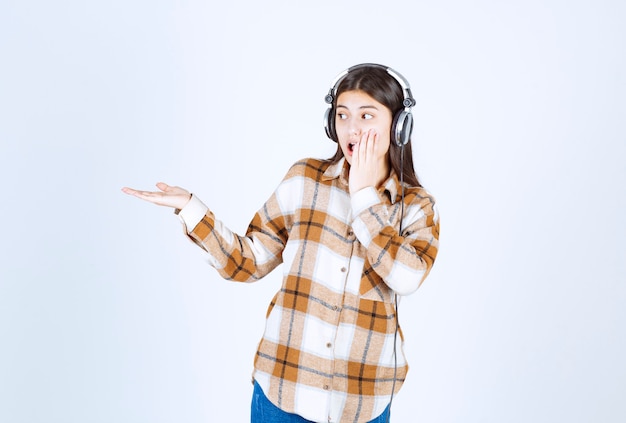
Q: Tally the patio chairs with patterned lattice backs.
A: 0